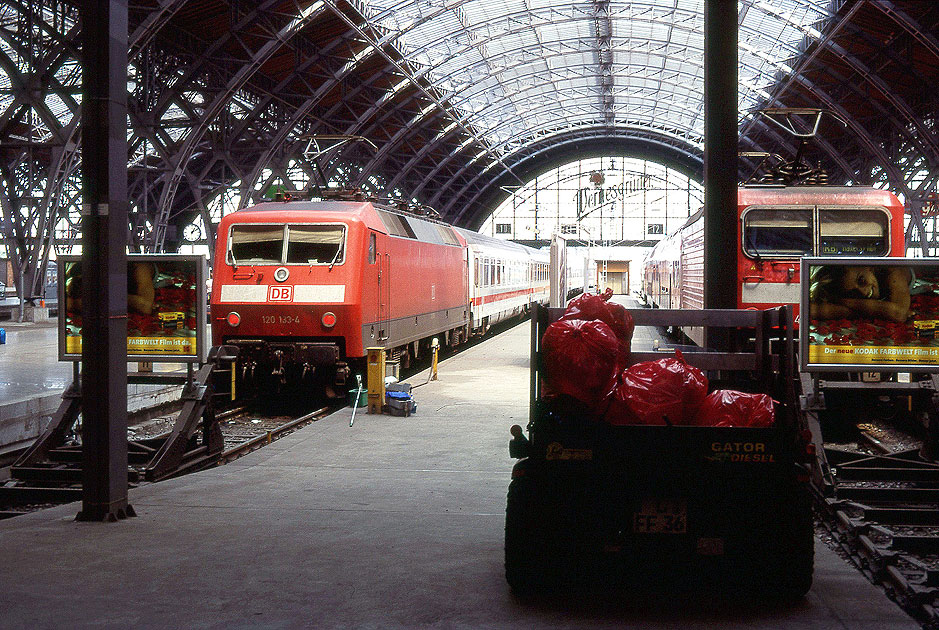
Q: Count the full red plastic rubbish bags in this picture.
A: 4